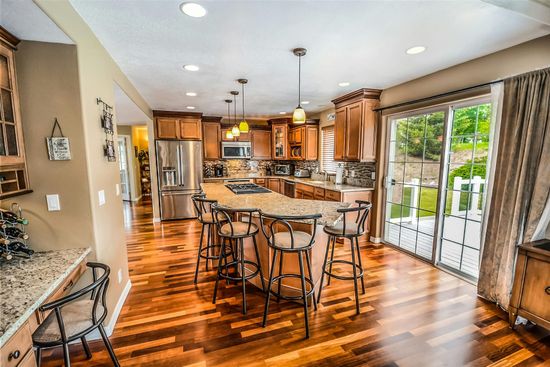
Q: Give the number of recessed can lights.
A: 8